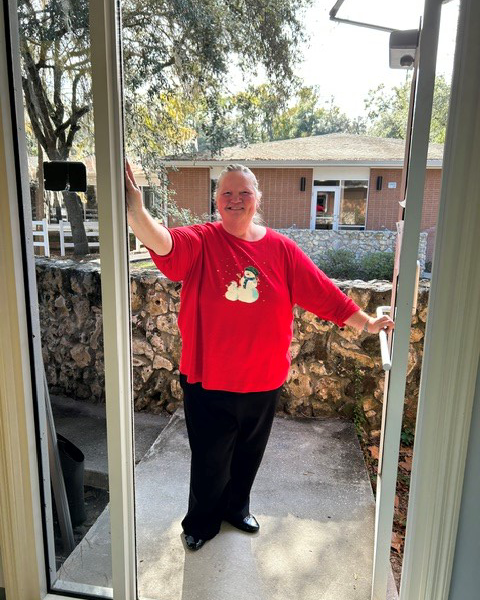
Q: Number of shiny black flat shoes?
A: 2